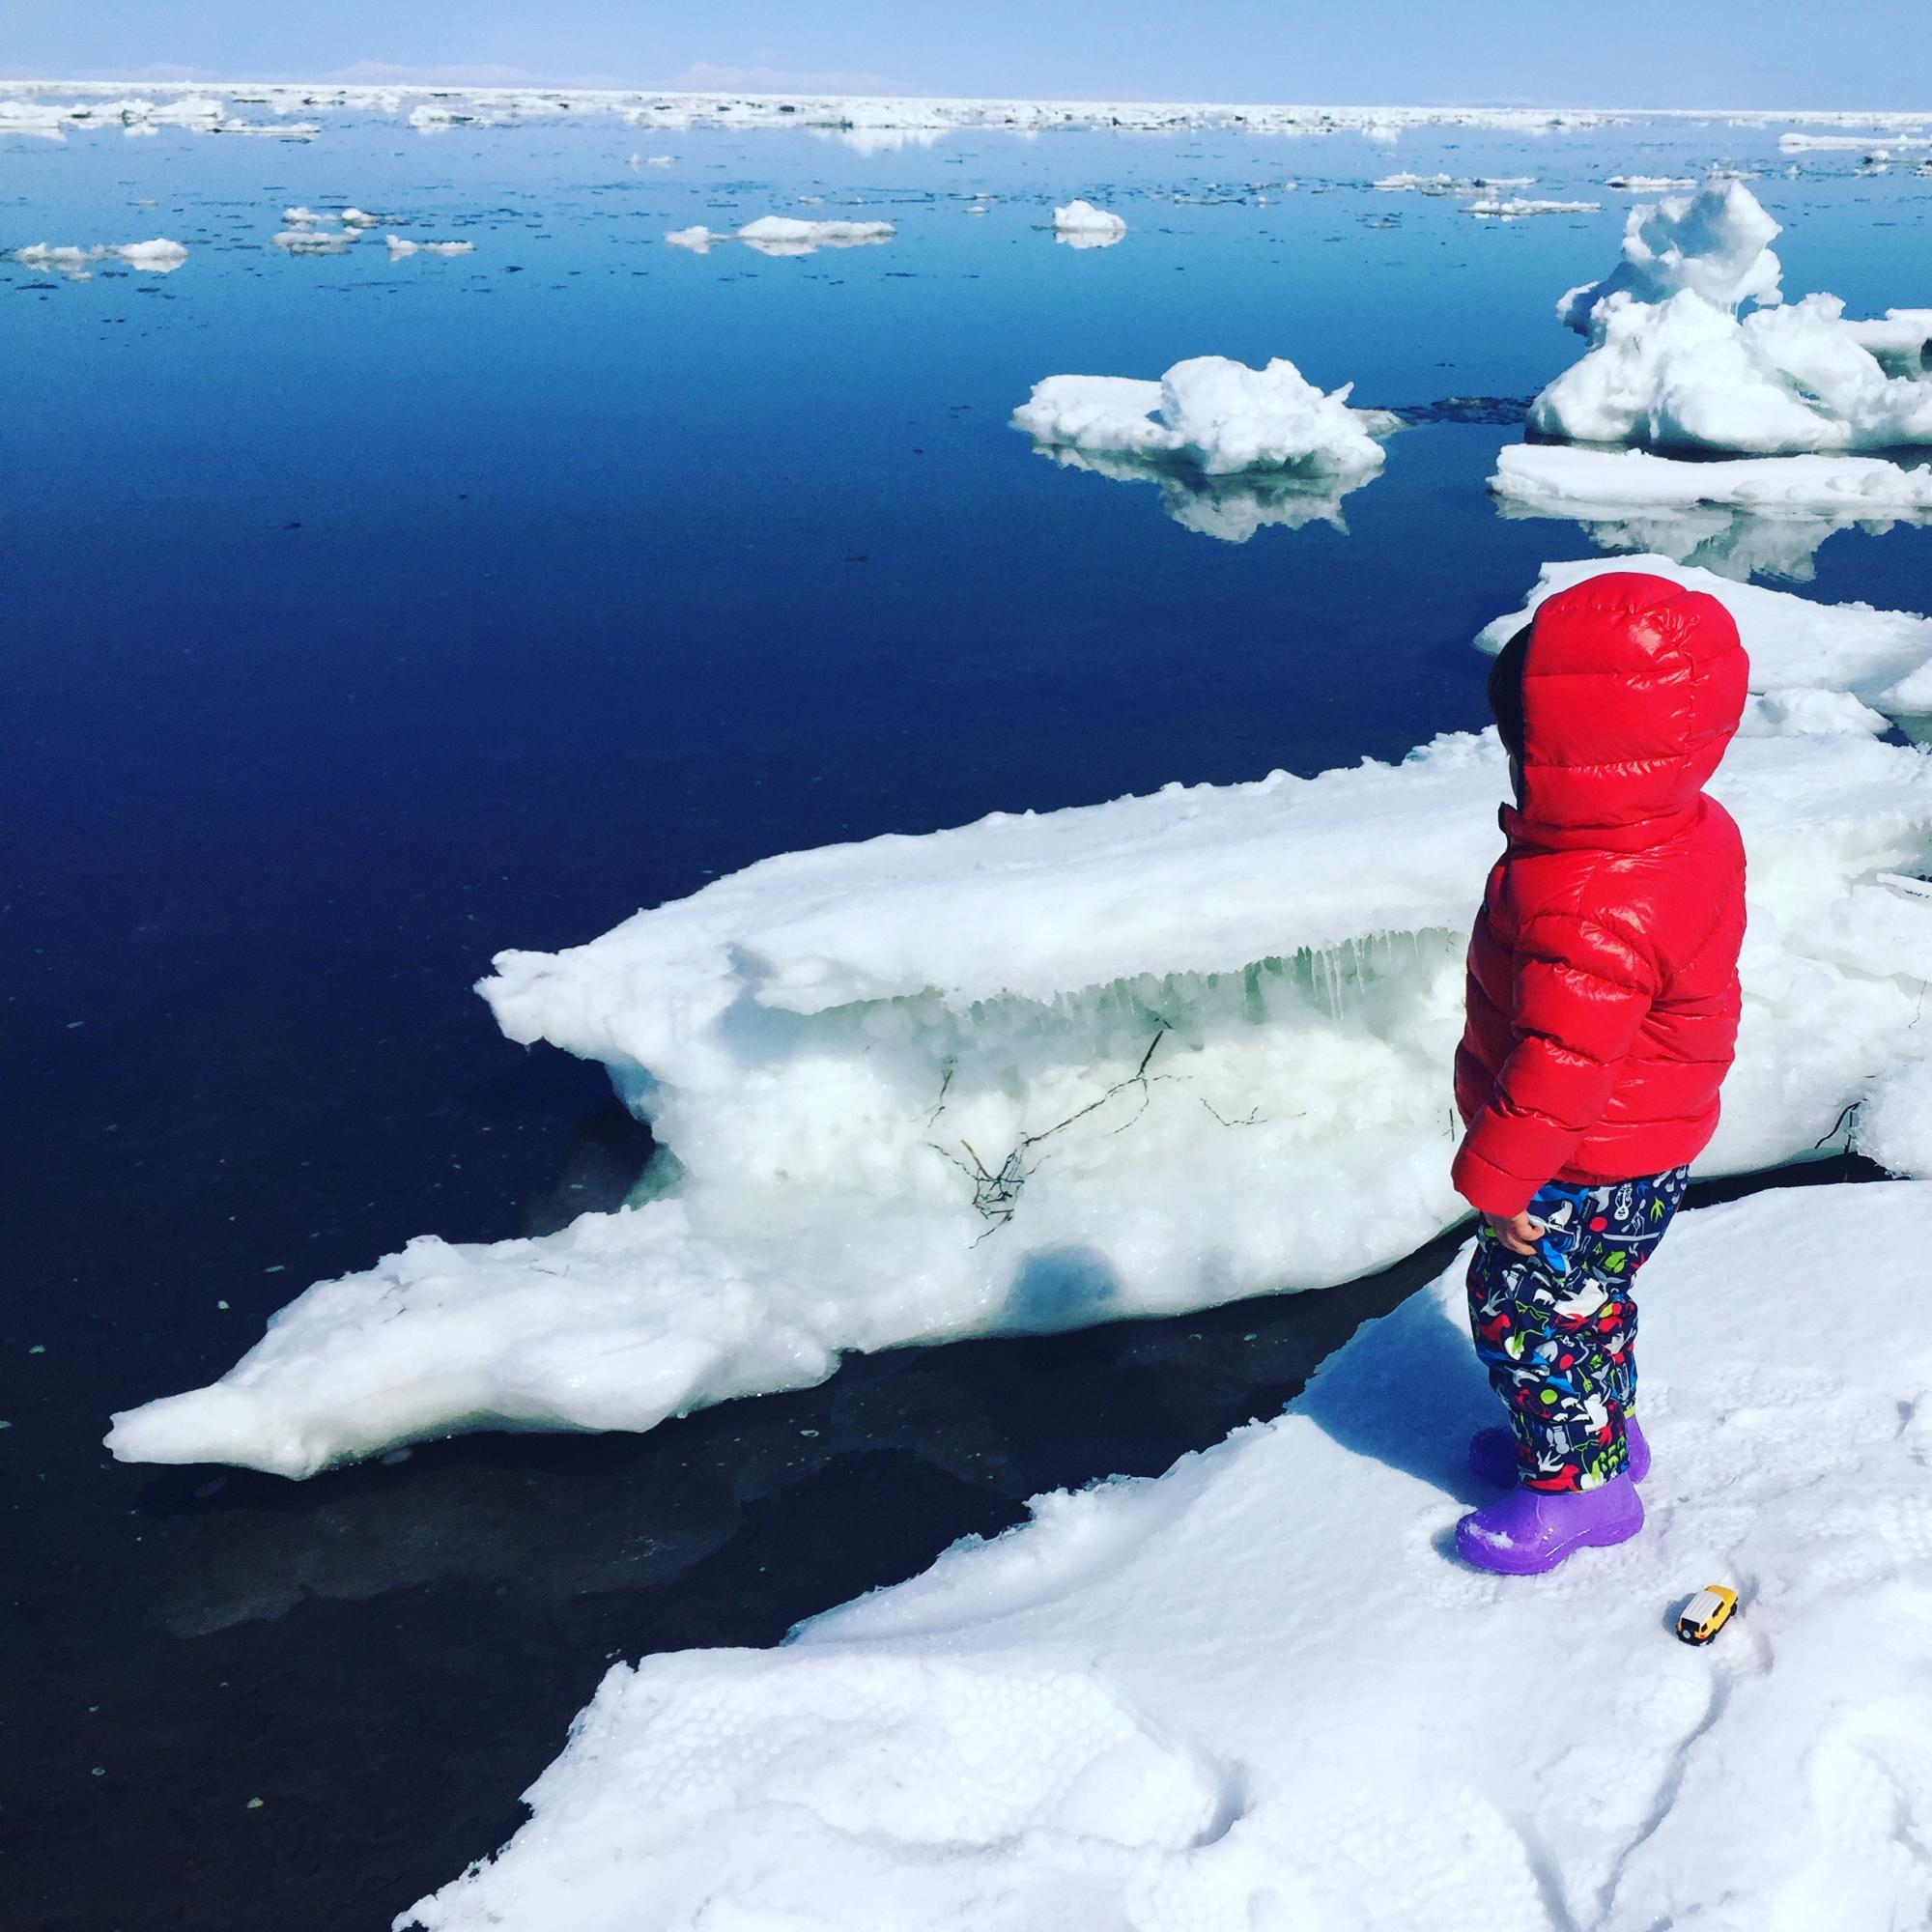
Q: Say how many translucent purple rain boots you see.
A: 2